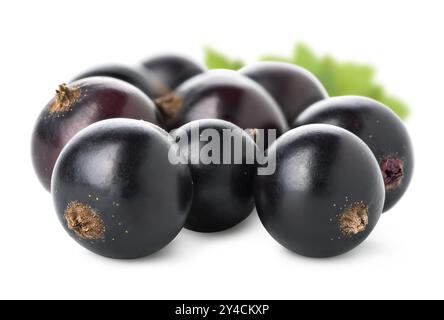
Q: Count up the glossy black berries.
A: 9